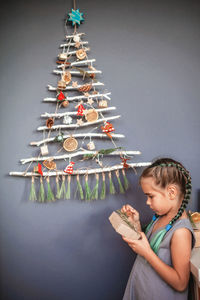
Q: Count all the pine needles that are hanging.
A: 13